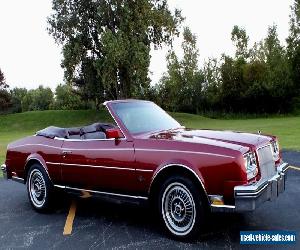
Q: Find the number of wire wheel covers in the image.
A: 2